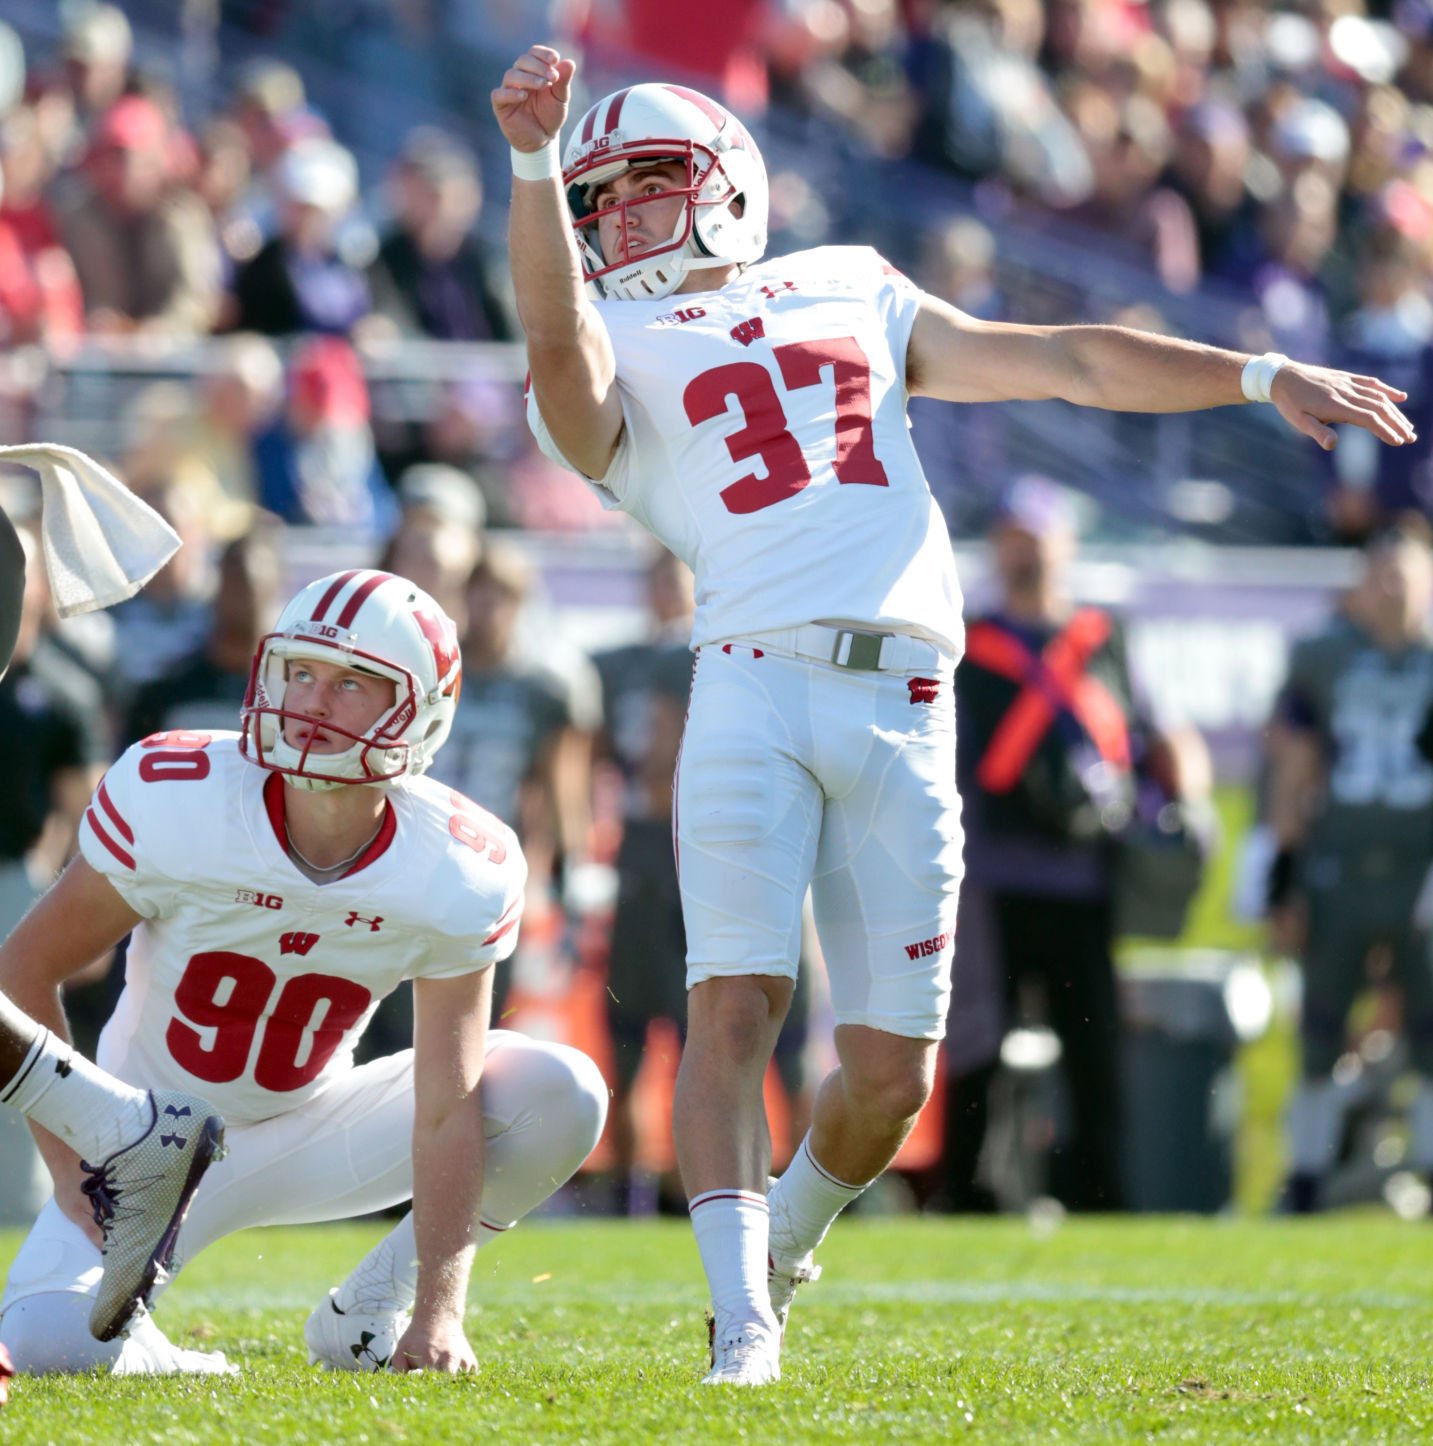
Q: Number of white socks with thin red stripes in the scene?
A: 3